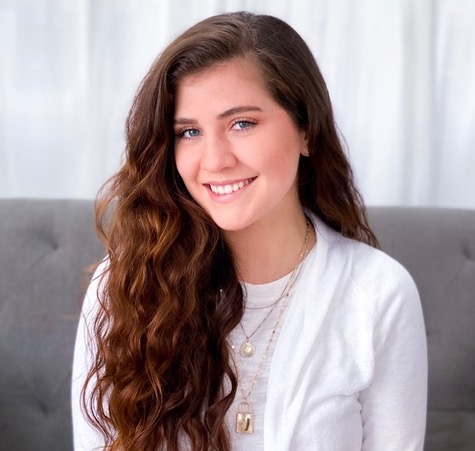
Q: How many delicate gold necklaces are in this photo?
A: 3